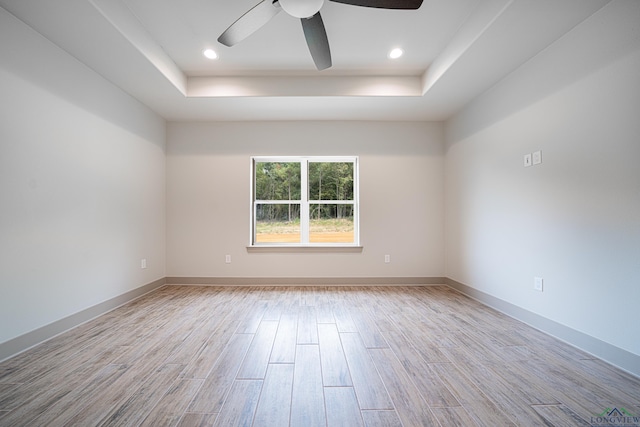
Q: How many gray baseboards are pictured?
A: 3